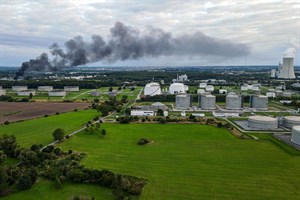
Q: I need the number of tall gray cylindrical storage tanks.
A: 4